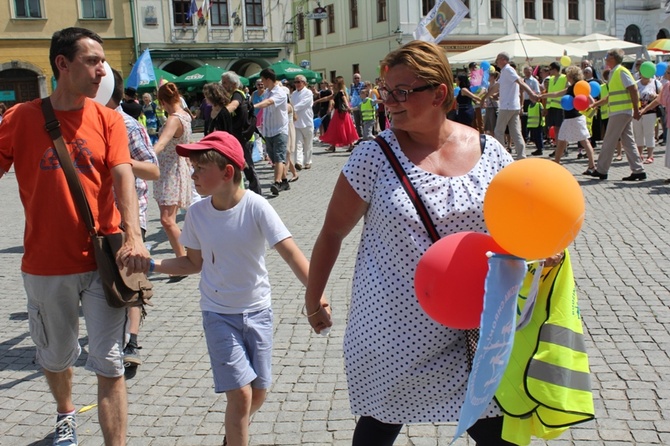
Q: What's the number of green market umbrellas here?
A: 3